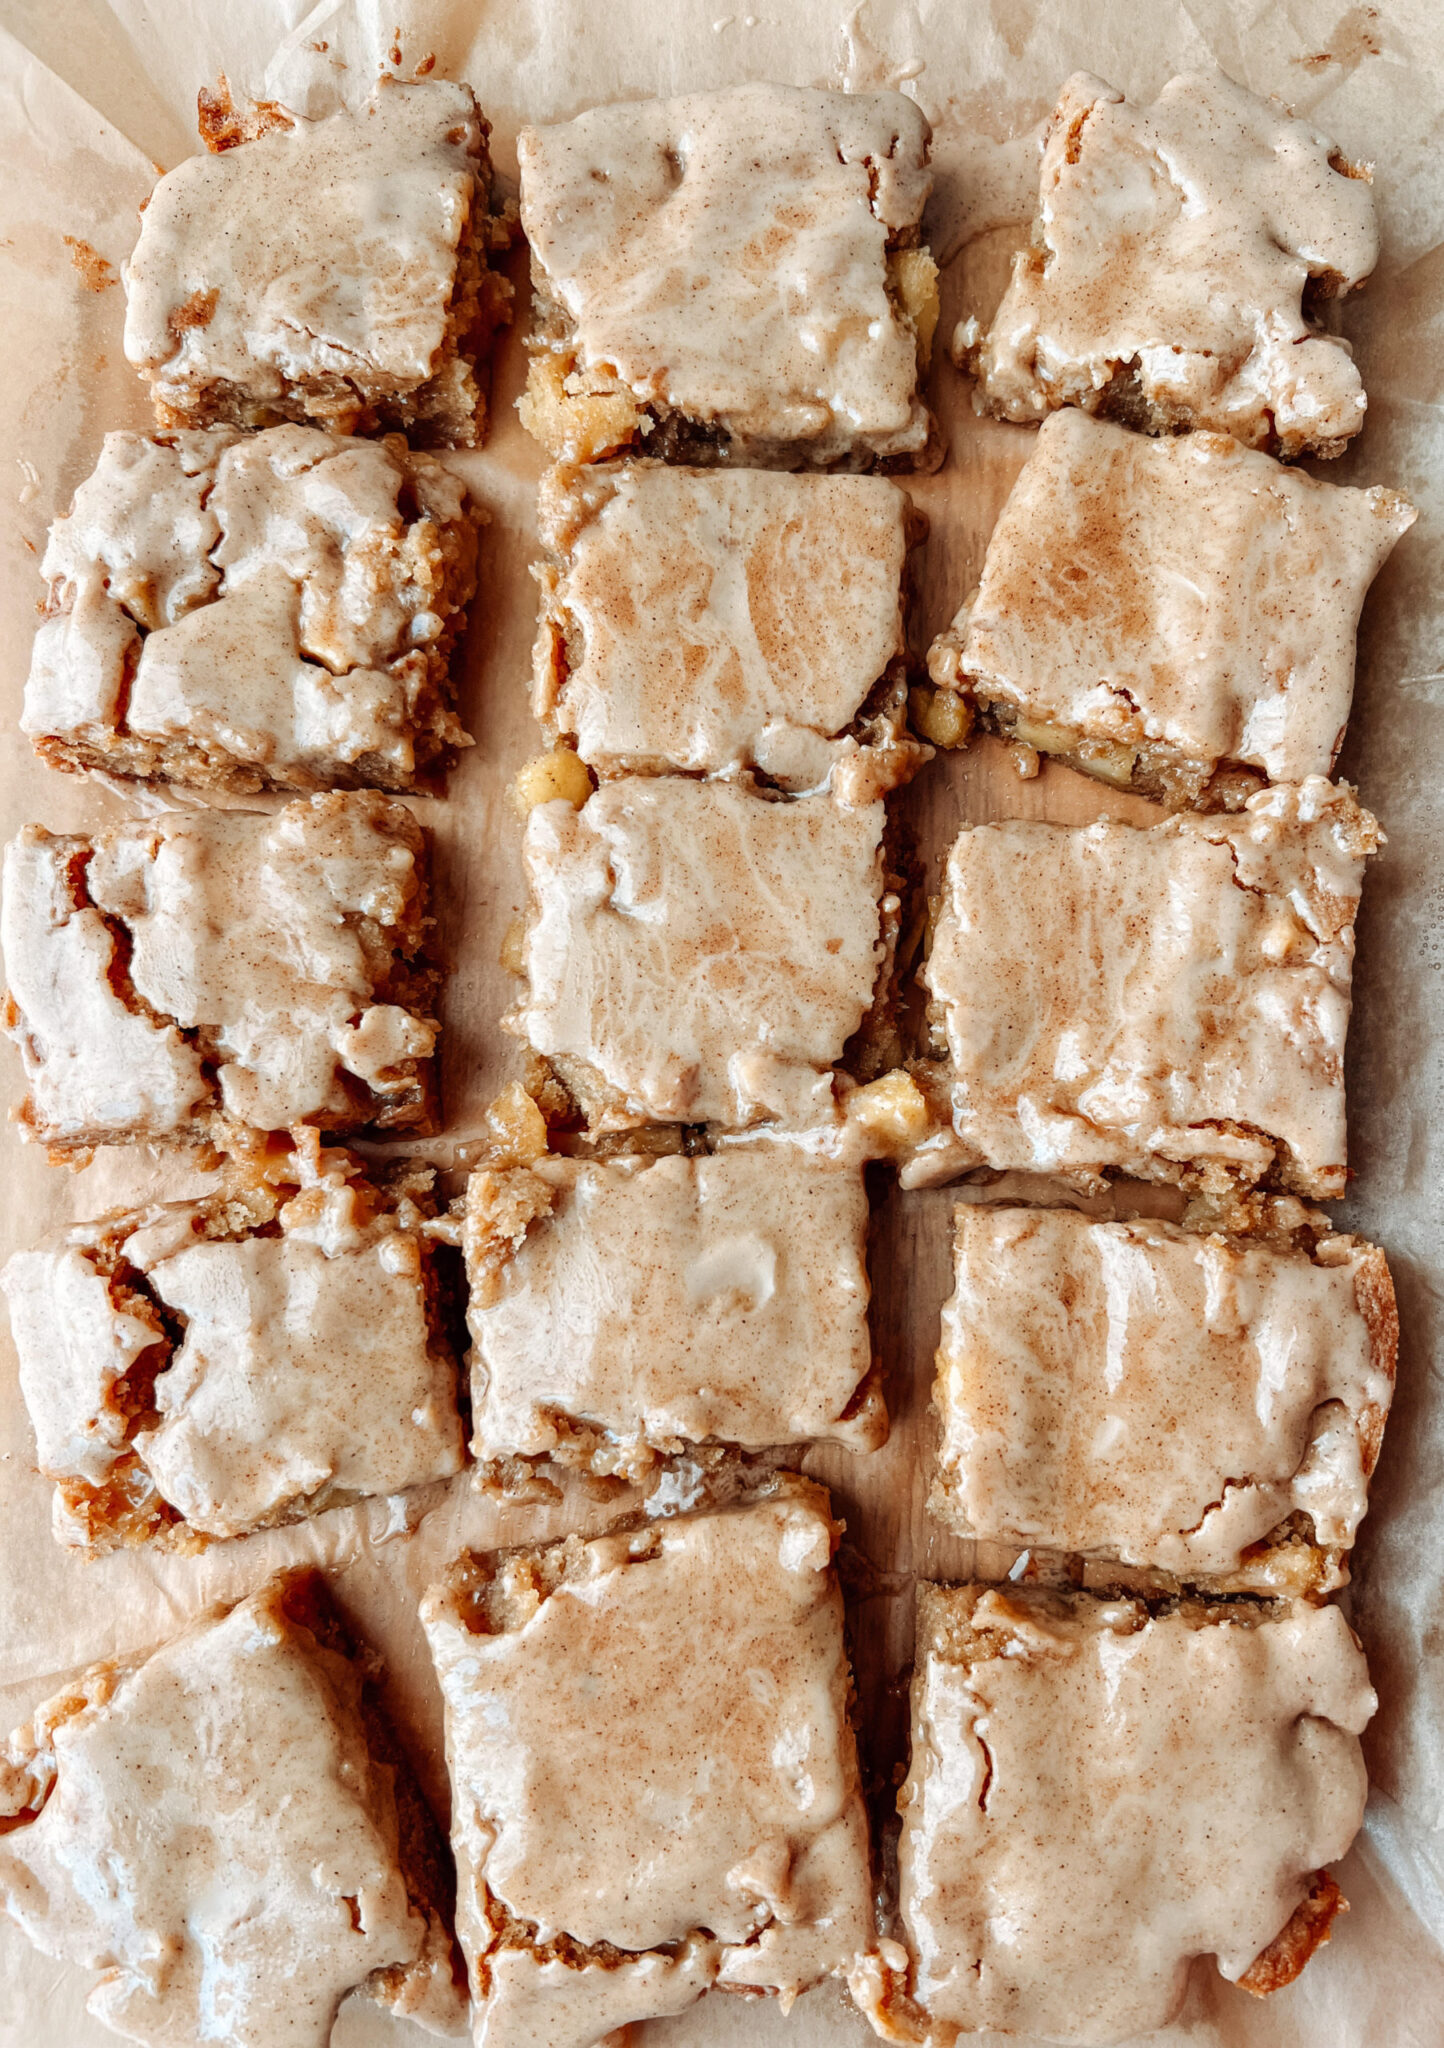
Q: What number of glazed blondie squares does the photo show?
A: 15